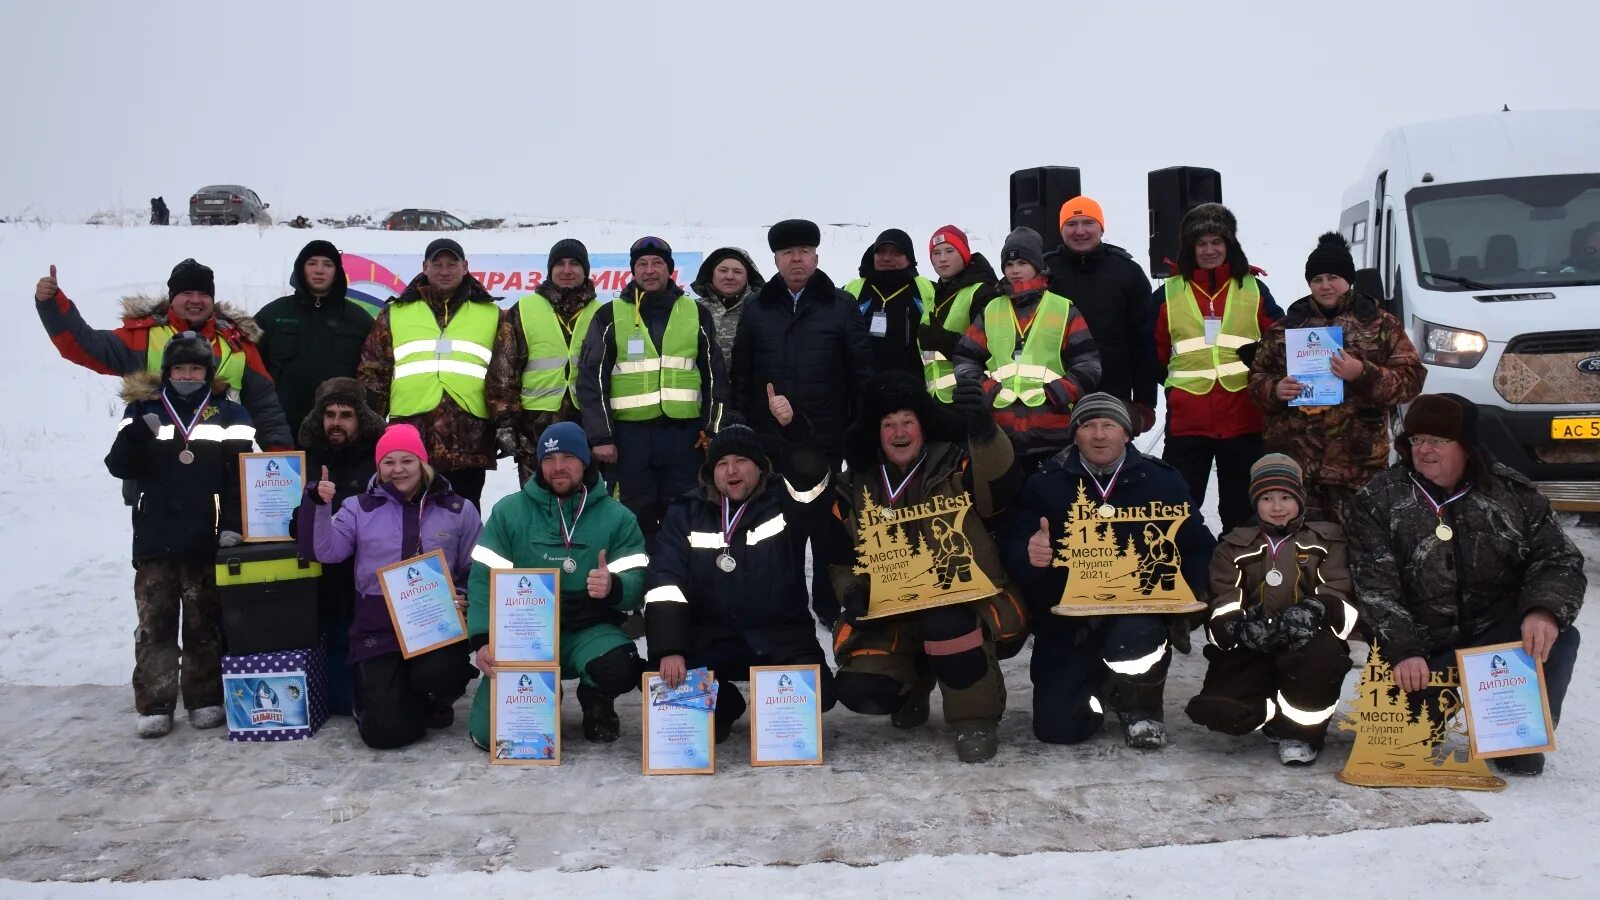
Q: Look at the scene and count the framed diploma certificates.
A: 7